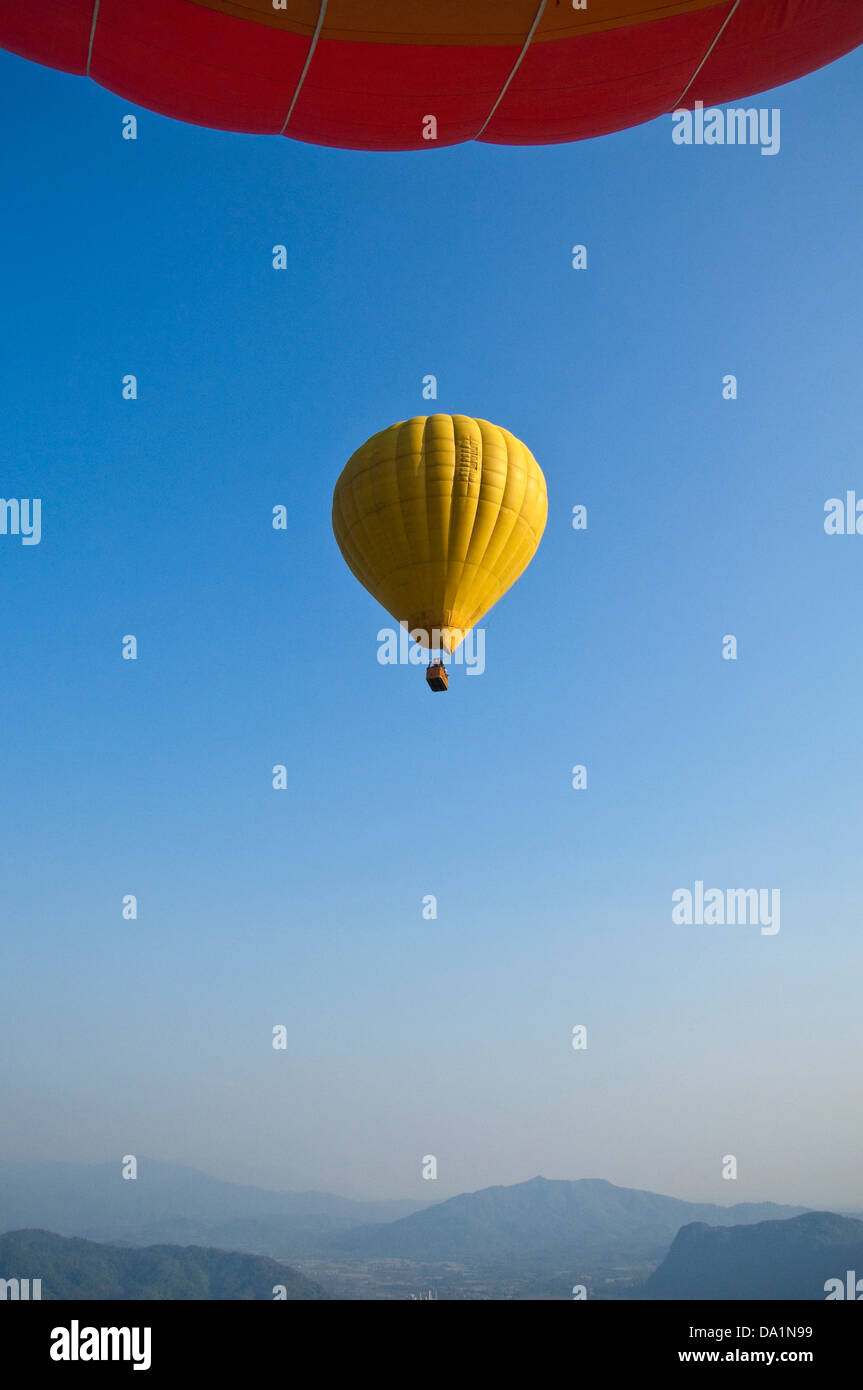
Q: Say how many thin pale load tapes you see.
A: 4